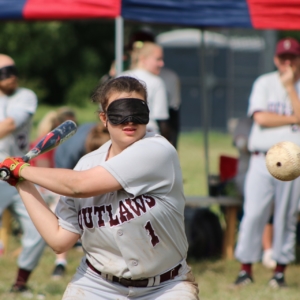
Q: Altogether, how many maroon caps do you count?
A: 1